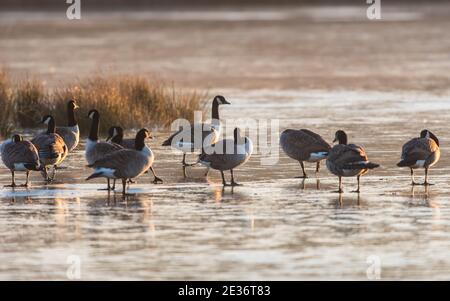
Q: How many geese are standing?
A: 11